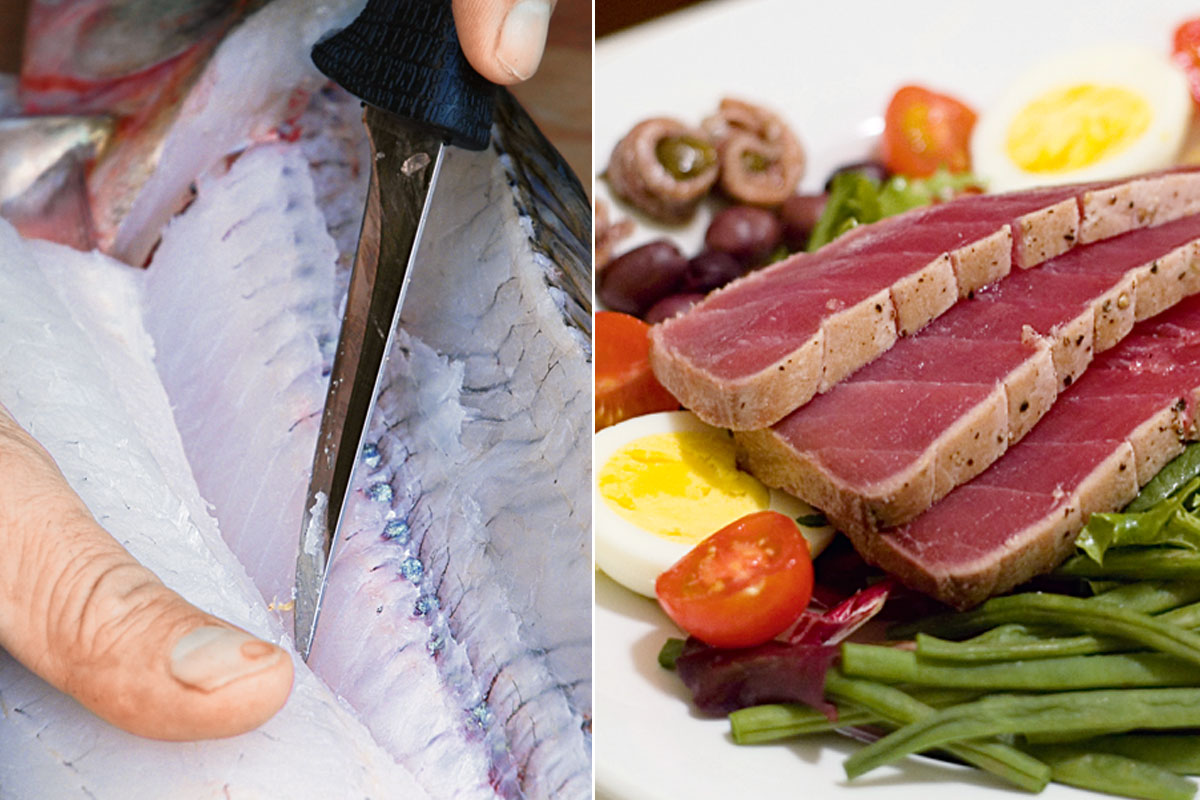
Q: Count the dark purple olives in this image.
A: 6